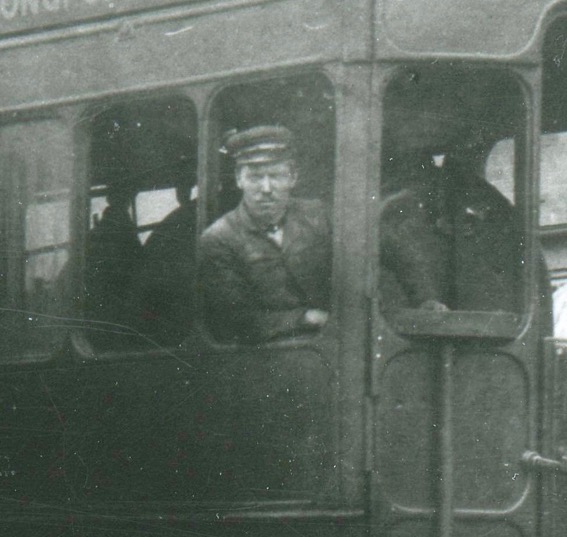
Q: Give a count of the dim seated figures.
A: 2